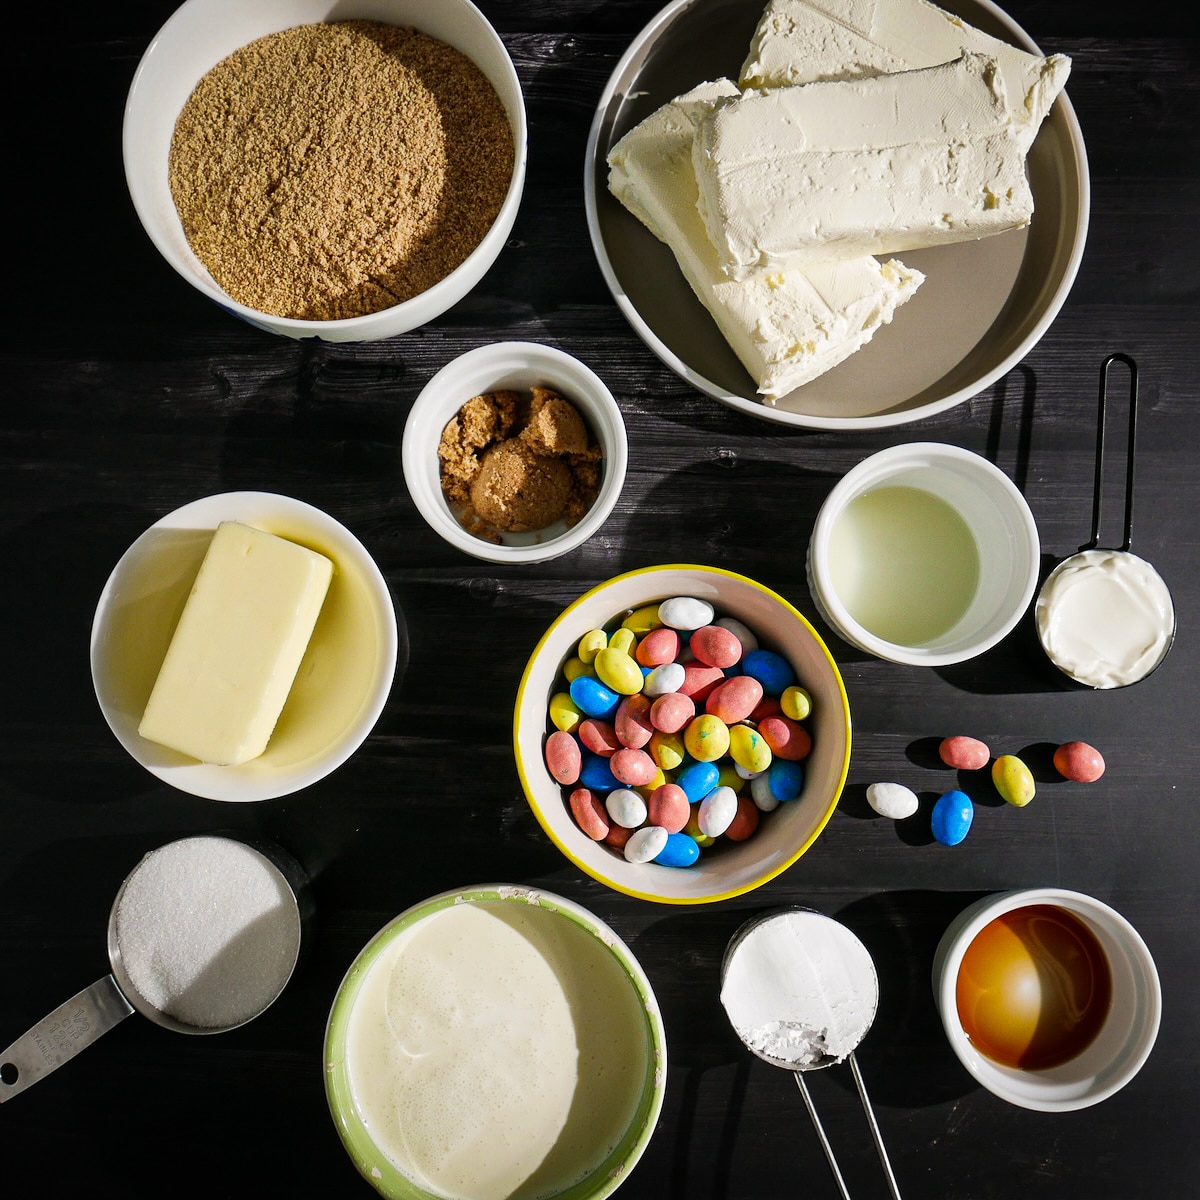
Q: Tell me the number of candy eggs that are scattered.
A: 5